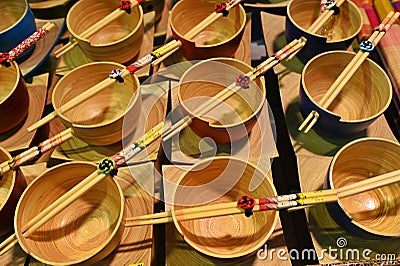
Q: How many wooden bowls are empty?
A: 12